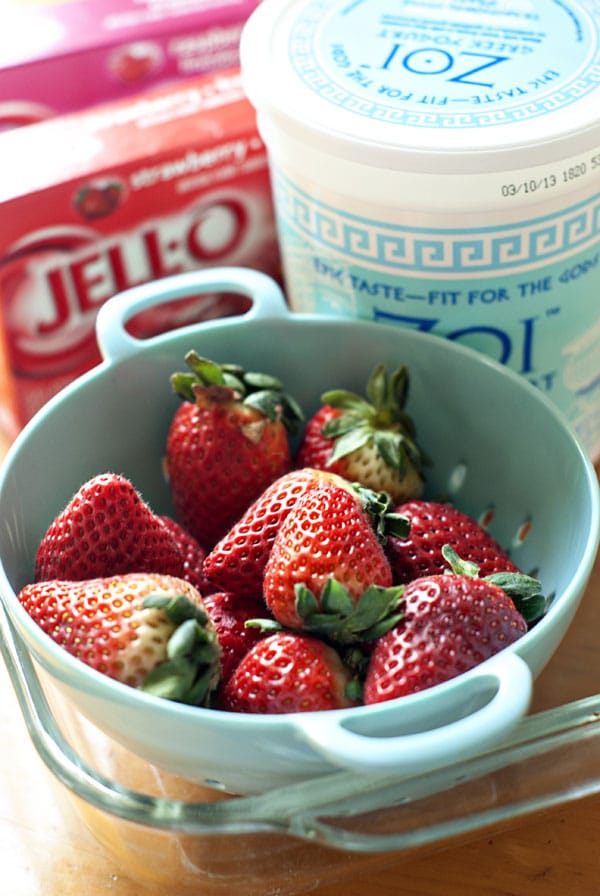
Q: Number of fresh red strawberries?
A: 11